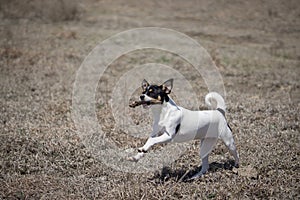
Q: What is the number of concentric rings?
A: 2